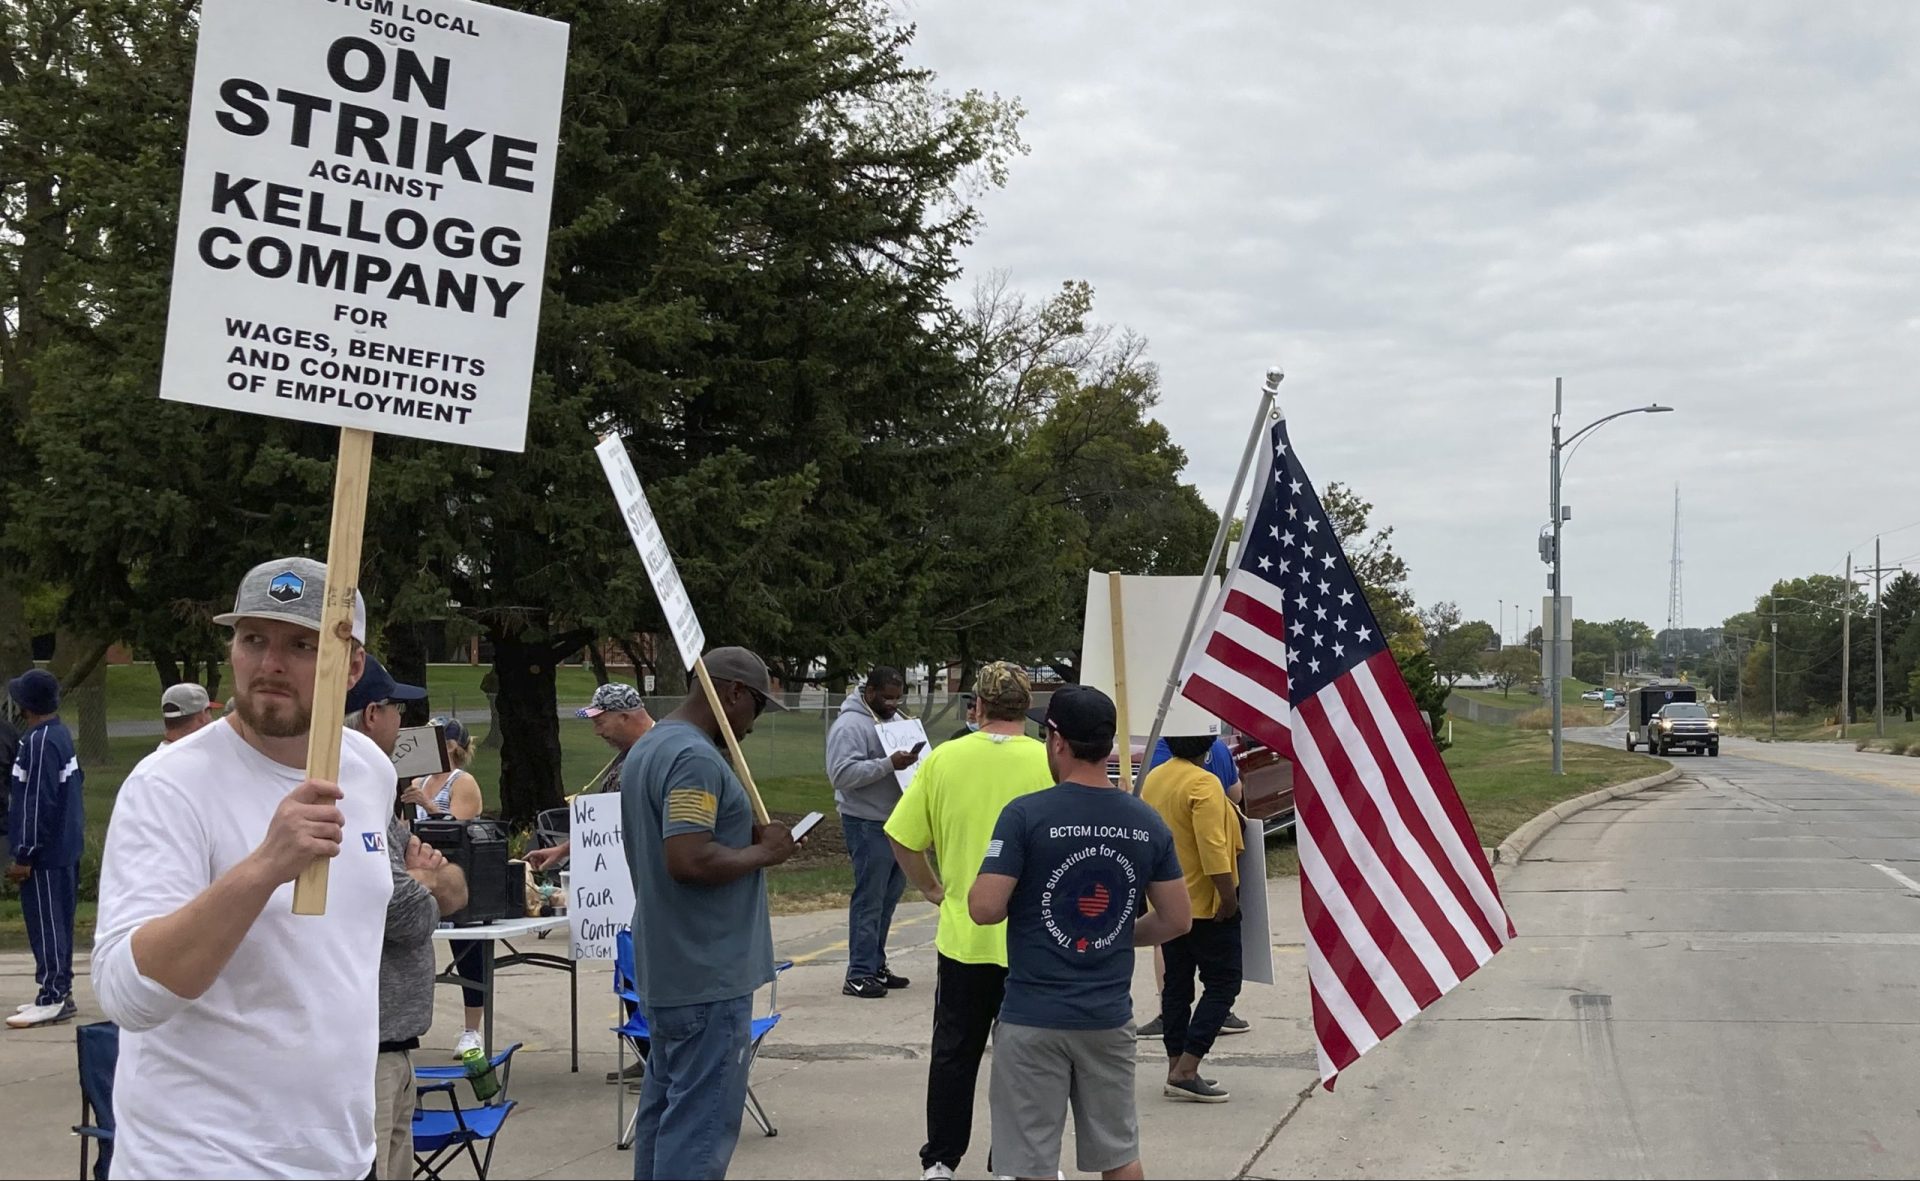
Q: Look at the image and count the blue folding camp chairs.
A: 3